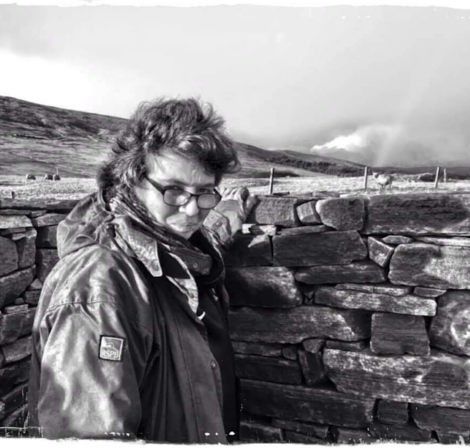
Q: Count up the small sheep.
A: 1